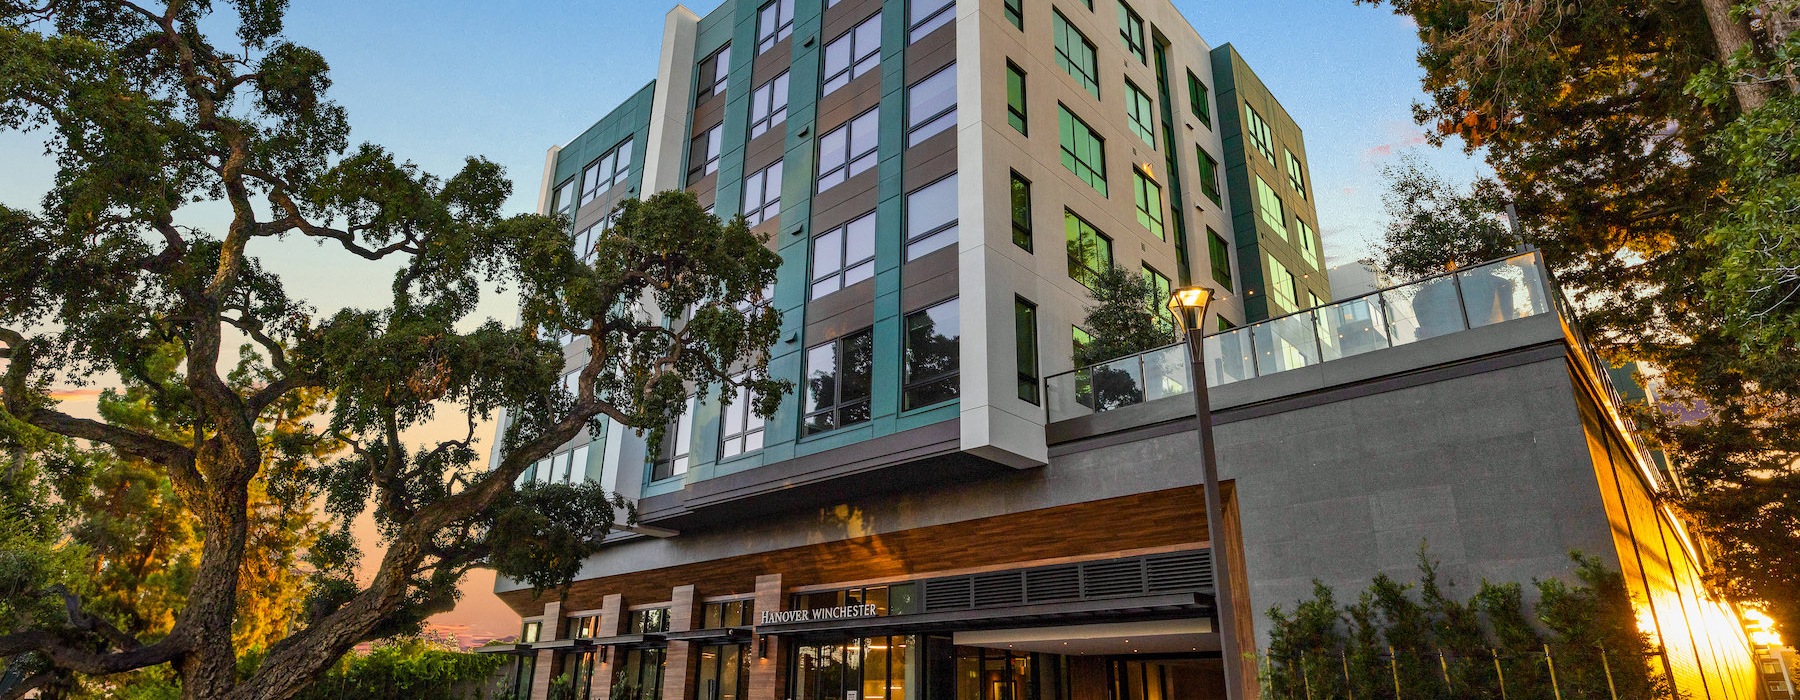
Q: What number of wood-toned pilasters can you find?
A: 4